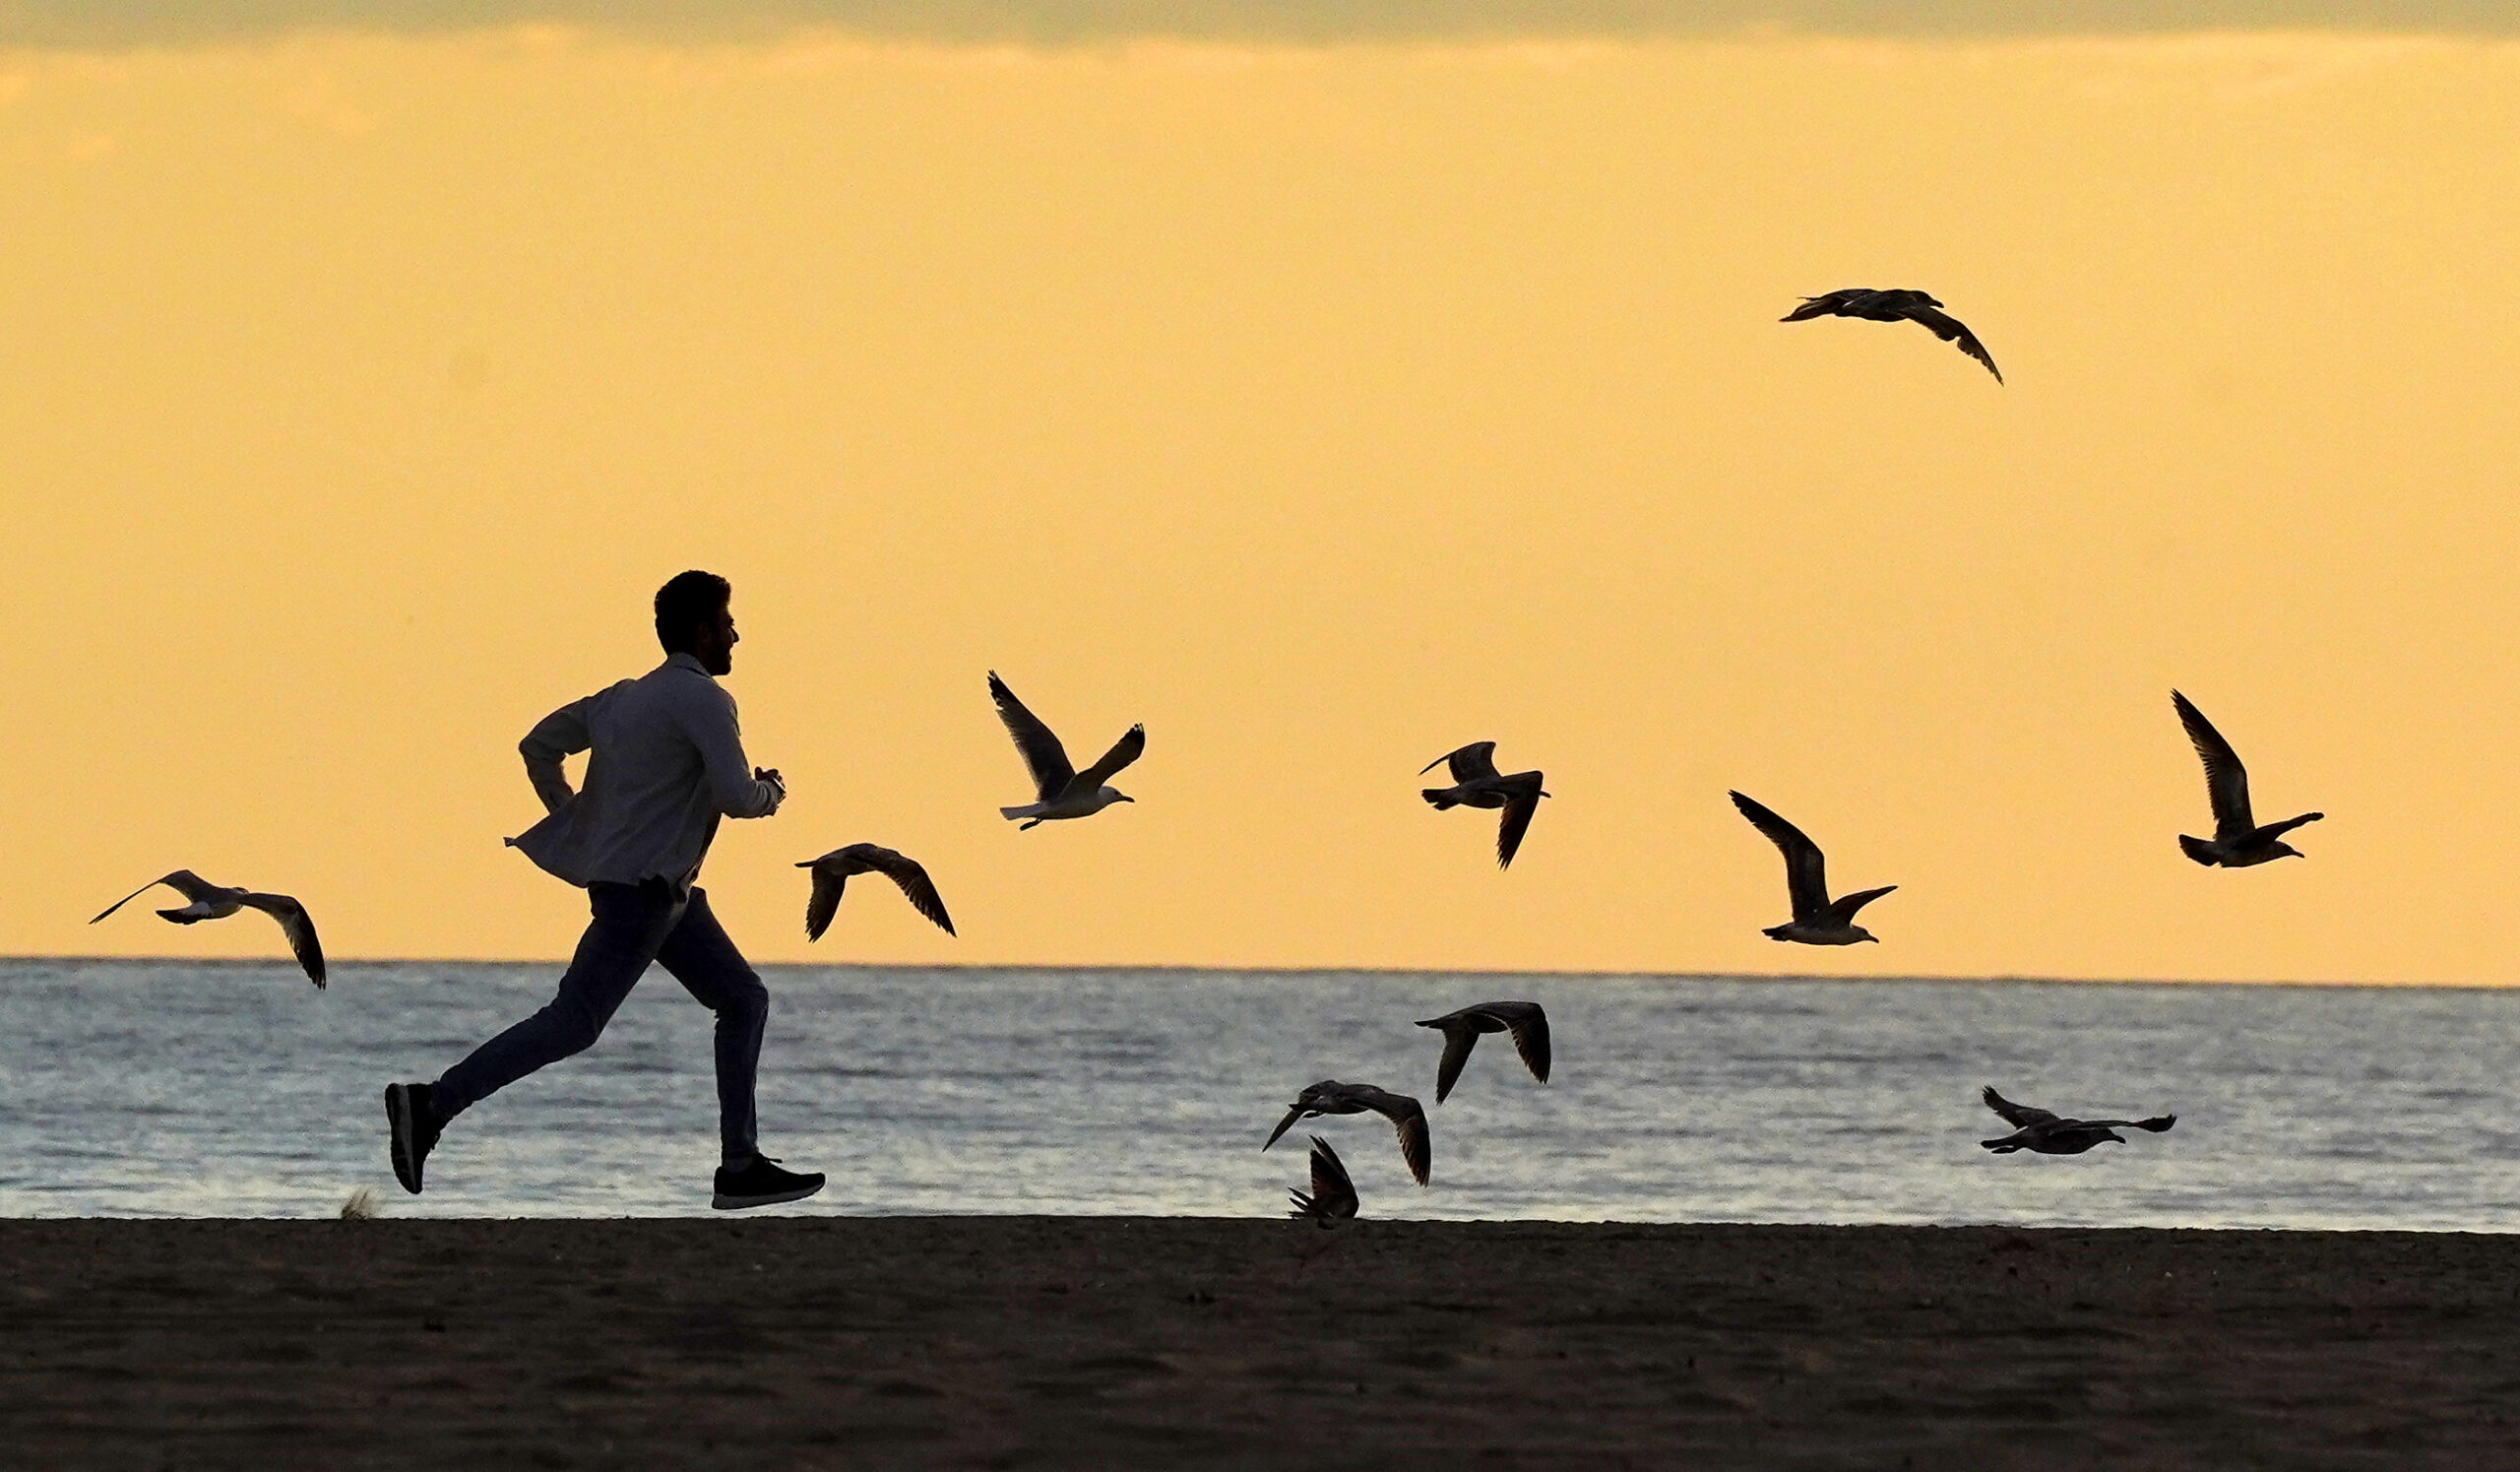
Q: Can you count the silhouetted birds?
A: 11